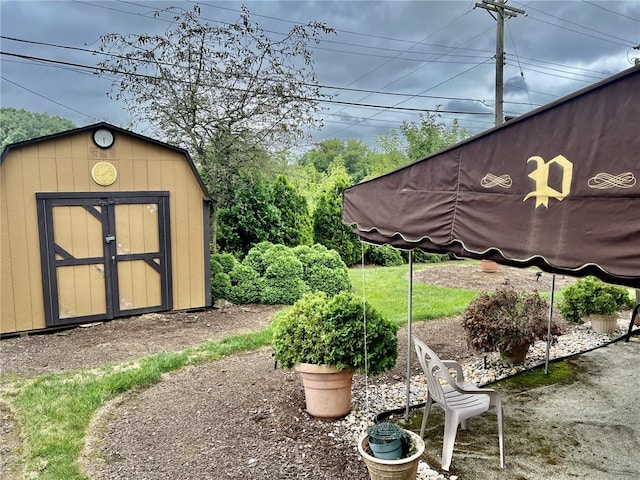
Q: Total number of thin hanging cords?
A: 1